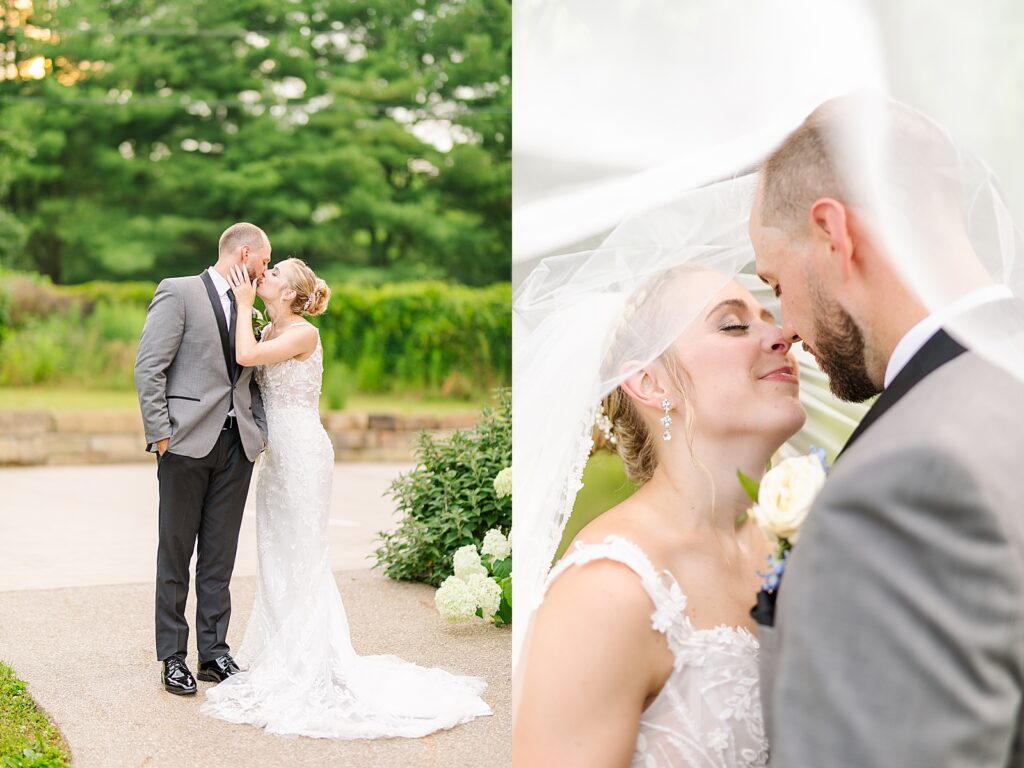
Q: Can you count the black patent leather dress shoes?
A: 2